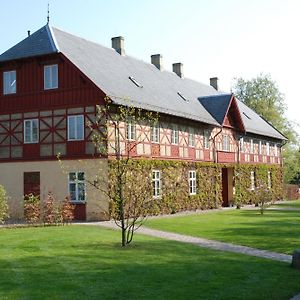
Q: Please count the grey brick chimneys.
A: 4